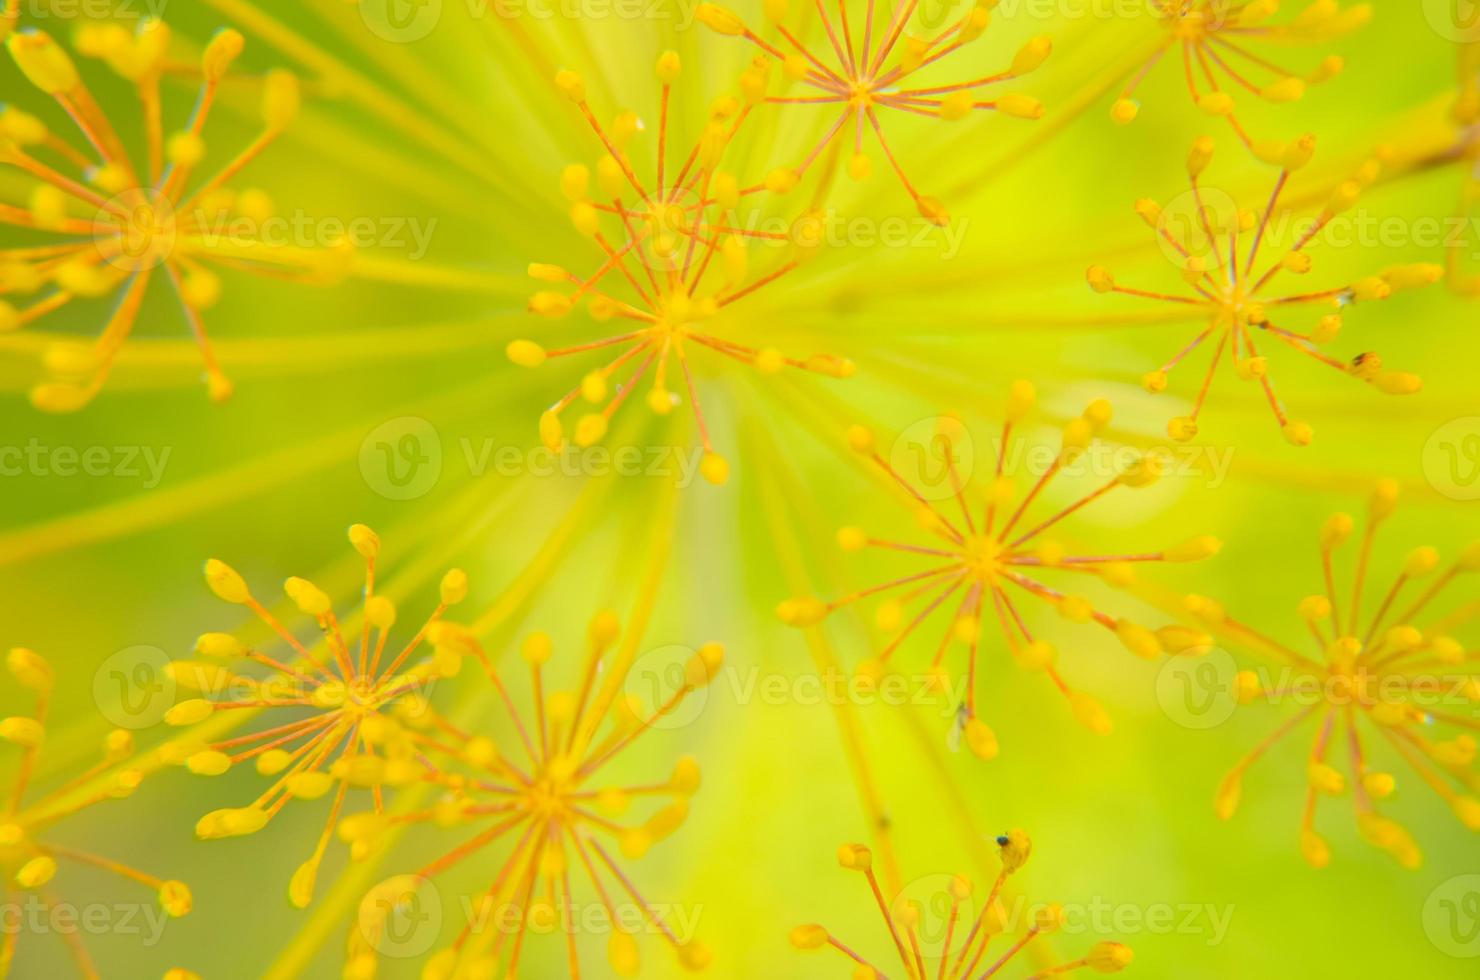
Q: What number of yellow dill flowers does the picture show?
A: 12